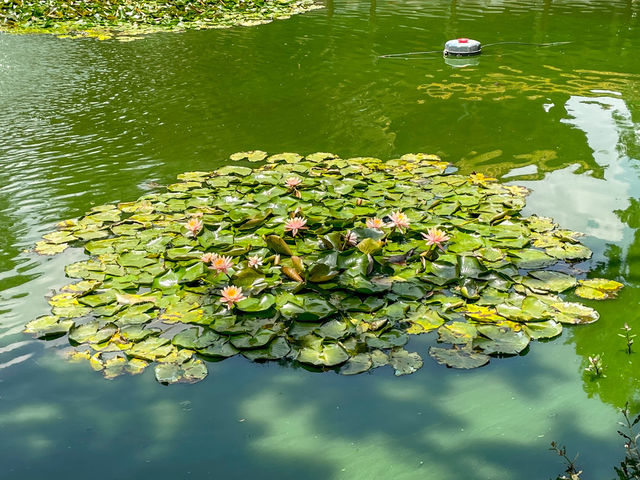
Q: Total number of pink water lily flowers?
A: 11